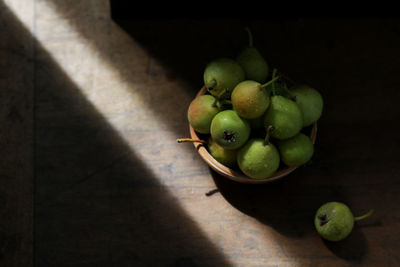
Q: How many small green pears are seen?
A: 11